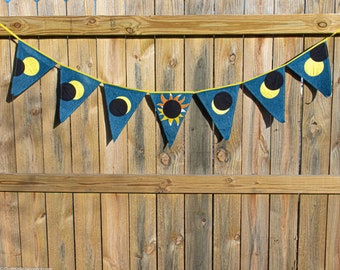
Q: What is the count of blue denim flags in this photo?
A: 7